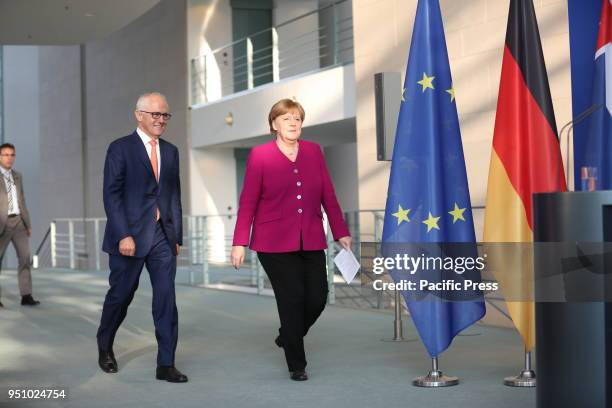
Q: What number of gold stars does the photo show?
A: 6